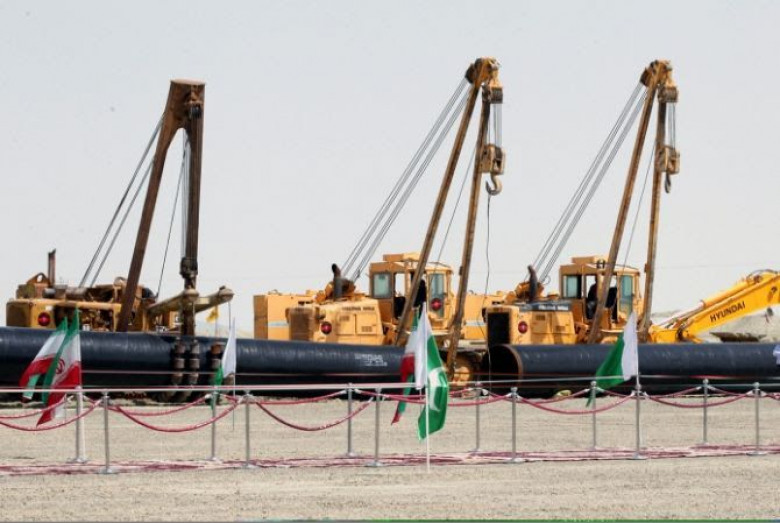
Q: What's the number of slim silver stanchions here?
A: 12